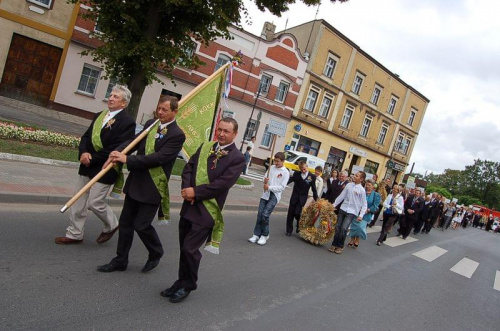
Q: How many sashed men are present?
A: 3